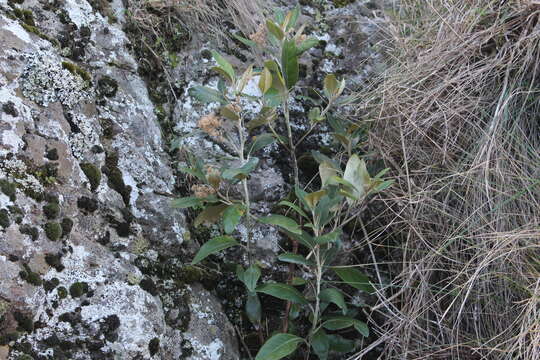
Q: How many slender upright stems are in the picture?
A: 3